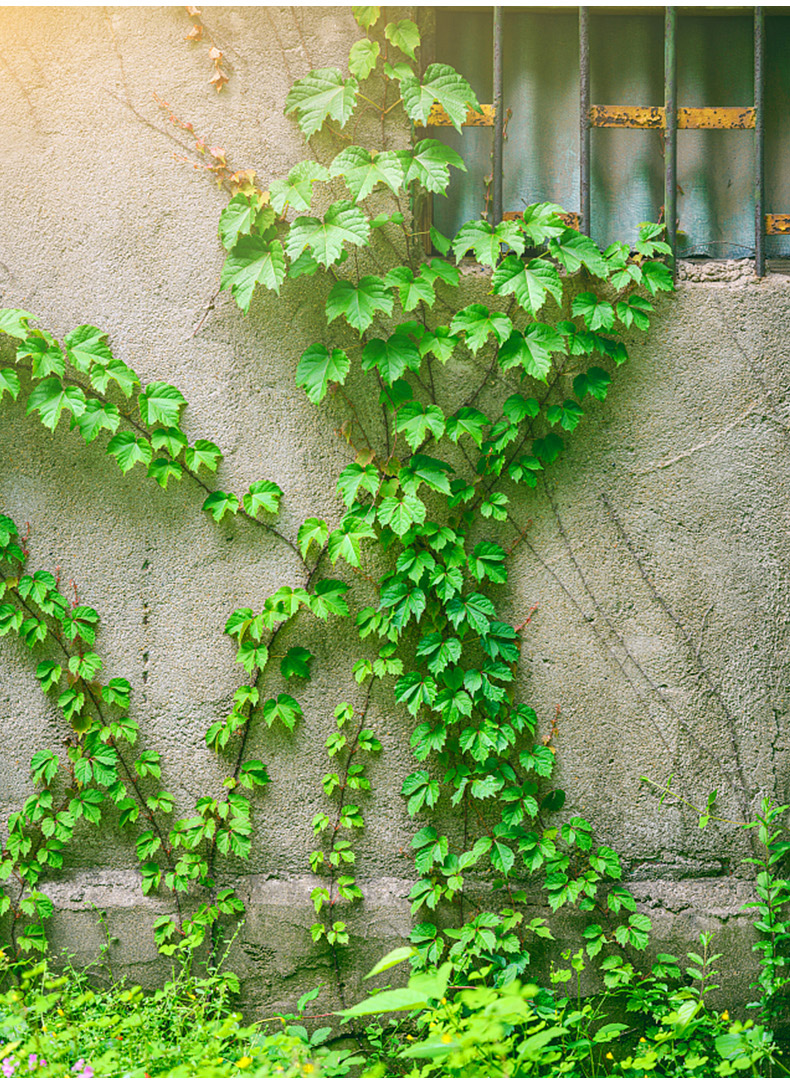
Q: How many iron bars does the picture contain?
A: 4